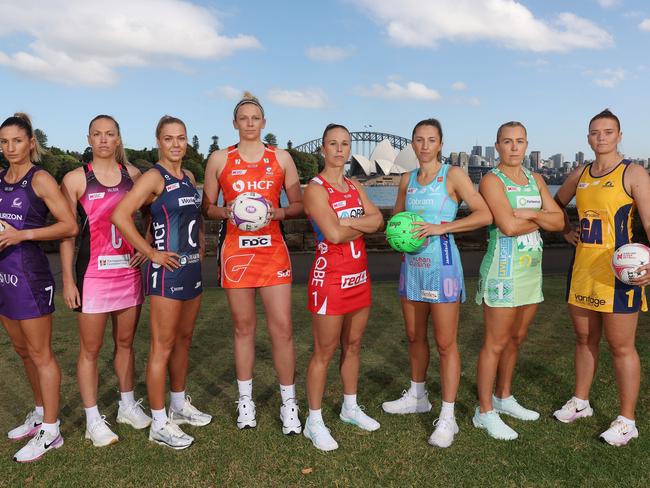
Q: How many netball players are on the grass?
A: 8